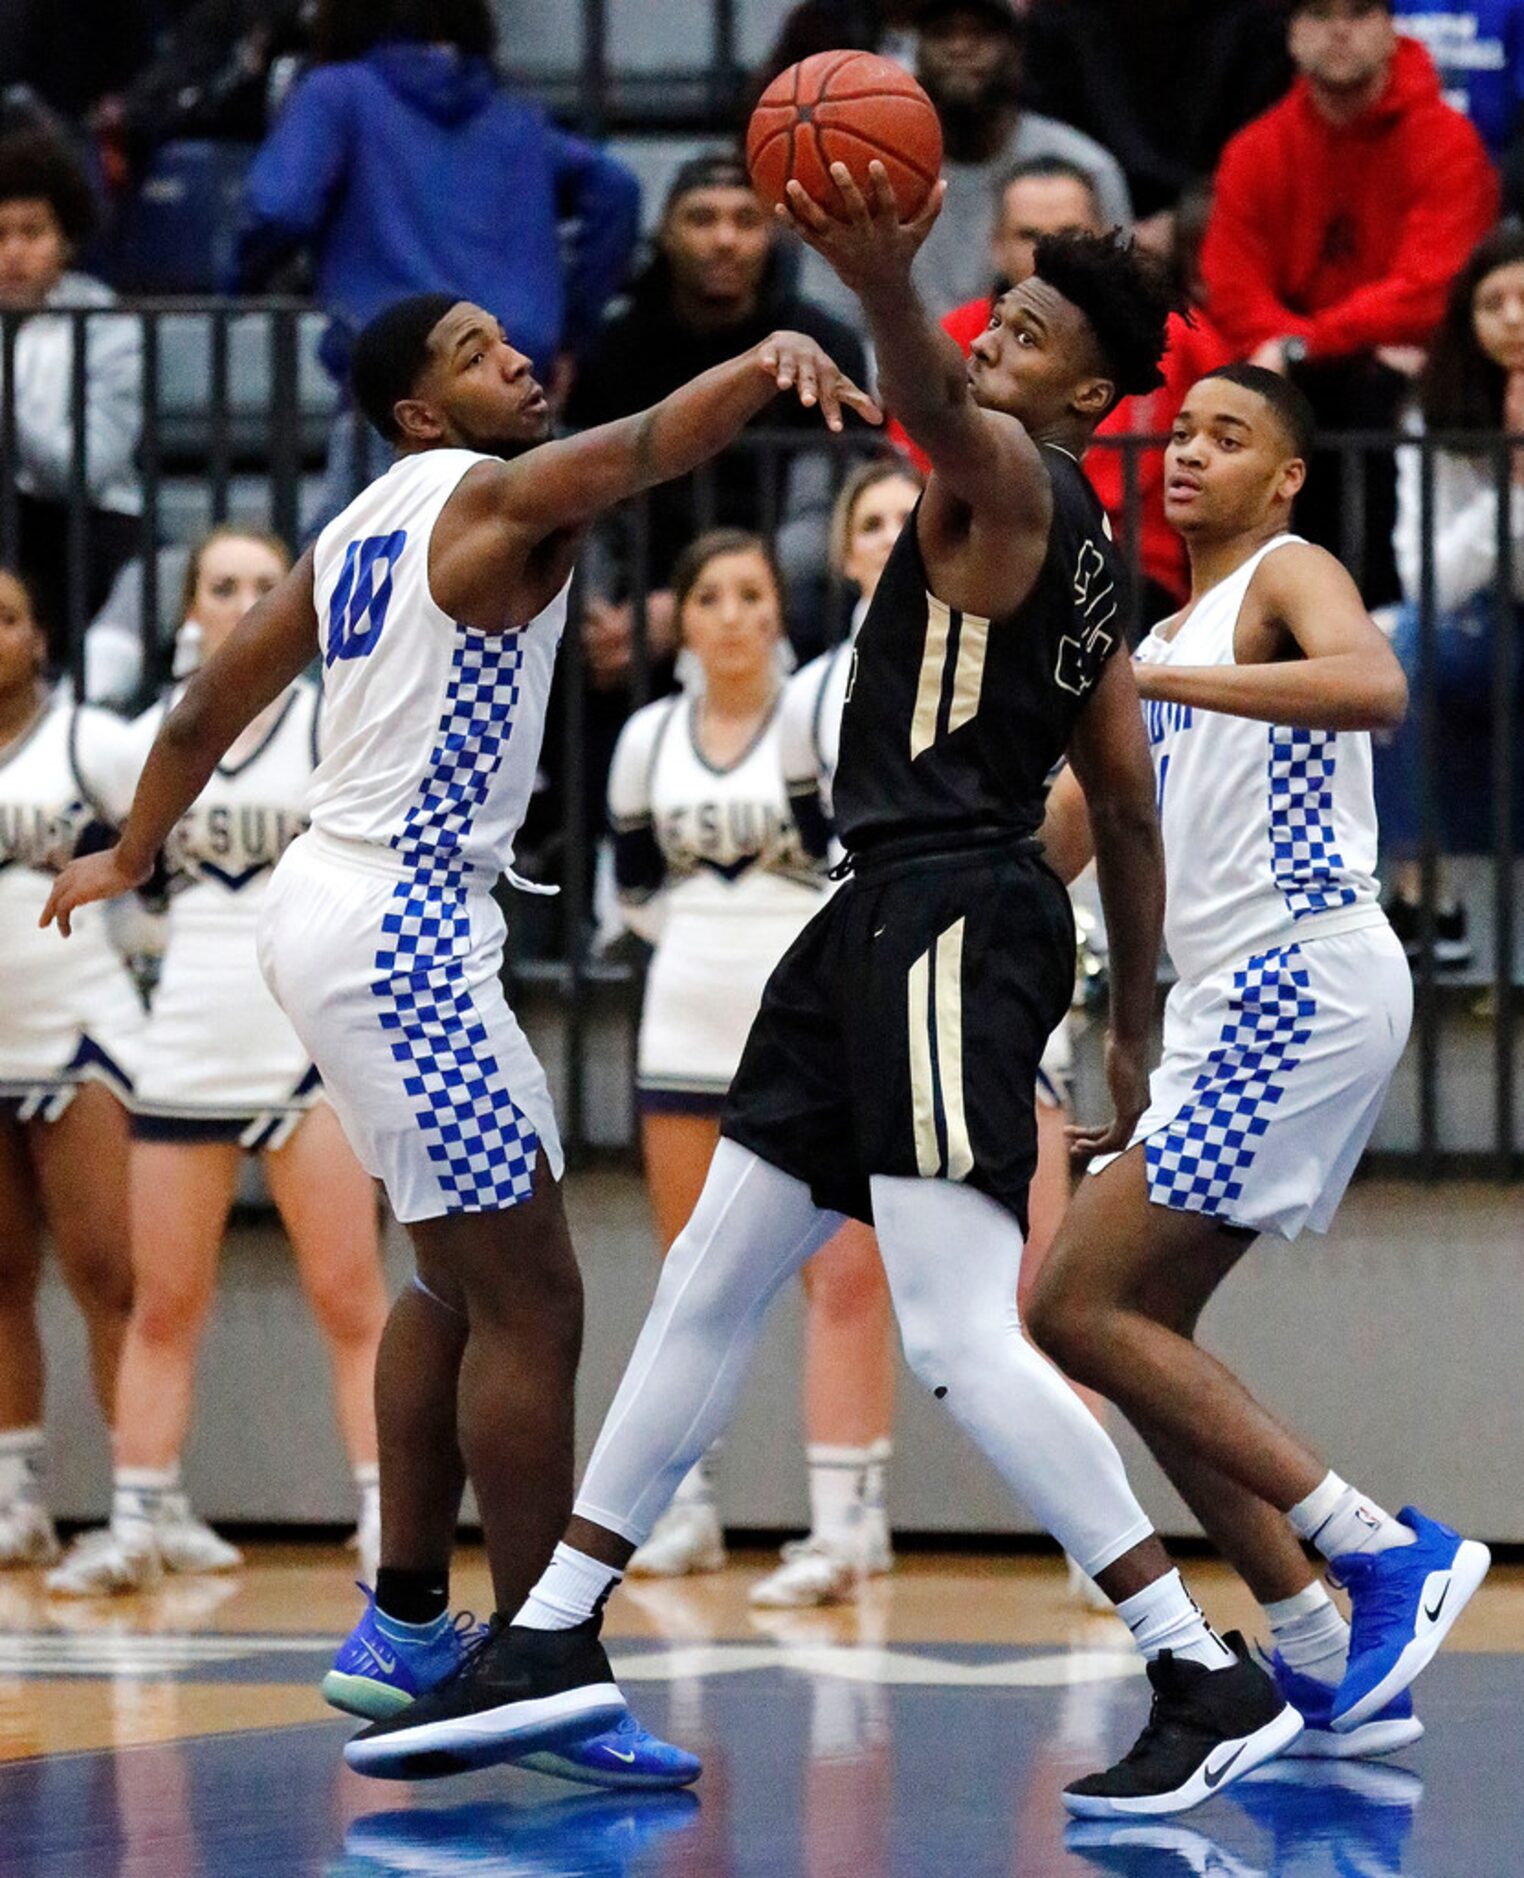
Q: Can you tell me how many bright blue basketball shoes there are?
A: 4